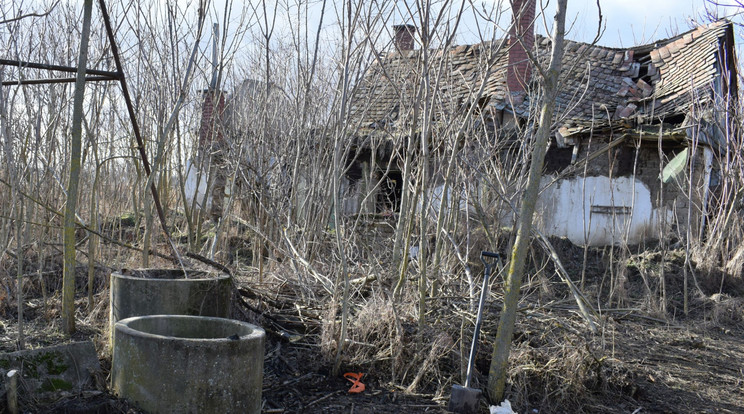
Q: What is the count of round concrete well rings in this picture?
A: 2